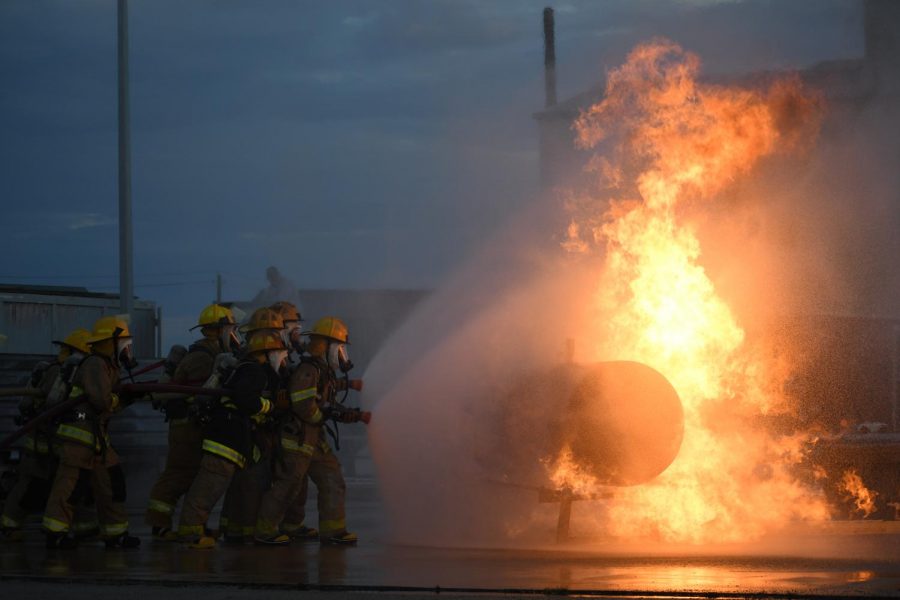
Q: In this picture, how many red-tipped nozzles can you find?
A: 2